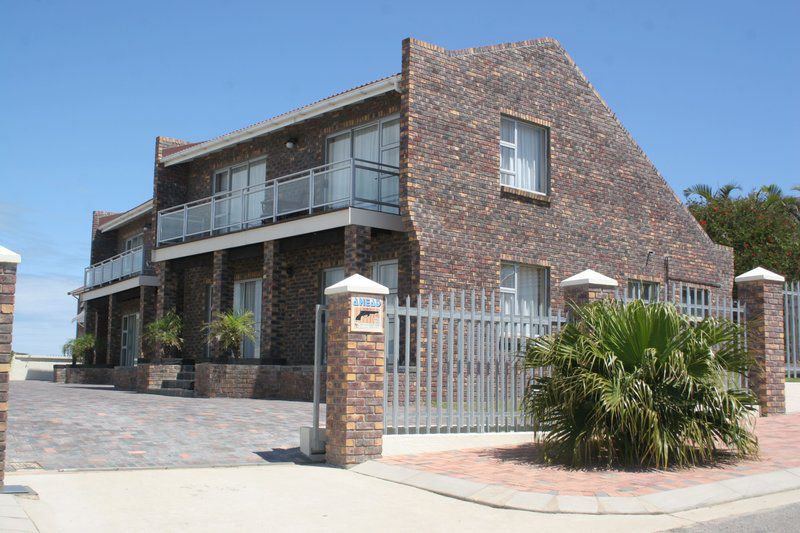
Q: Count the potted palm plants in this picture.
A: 3